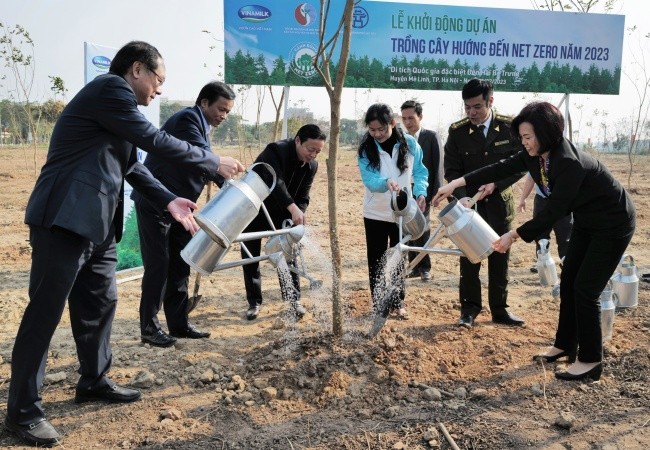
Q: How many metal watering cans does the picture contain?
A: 8